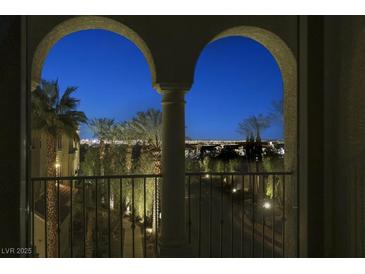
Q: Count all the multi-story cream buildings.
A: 1